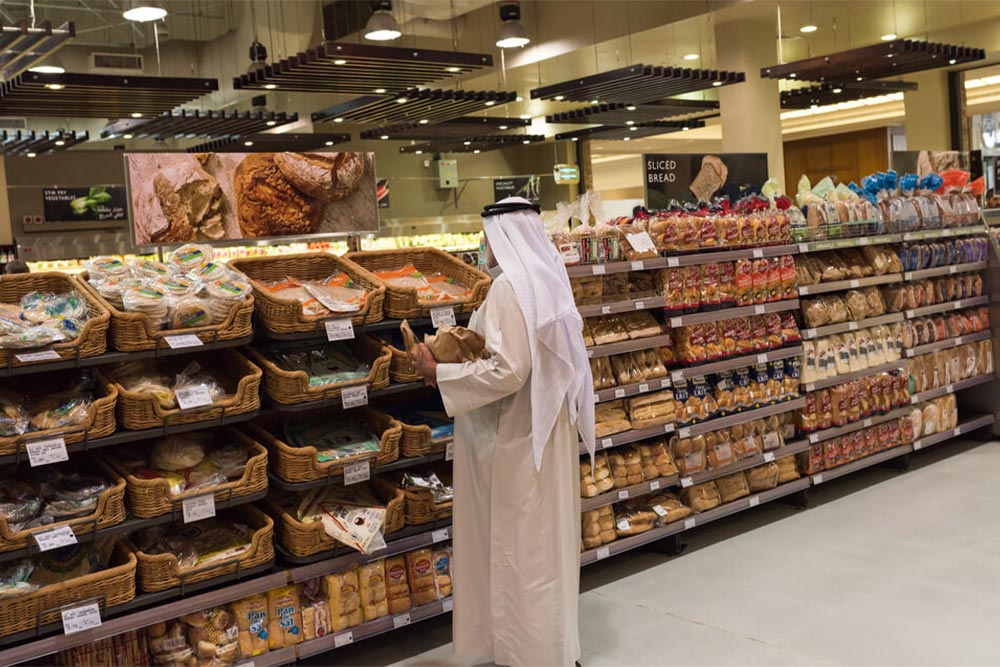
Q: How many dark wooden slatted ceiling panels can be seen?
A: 14